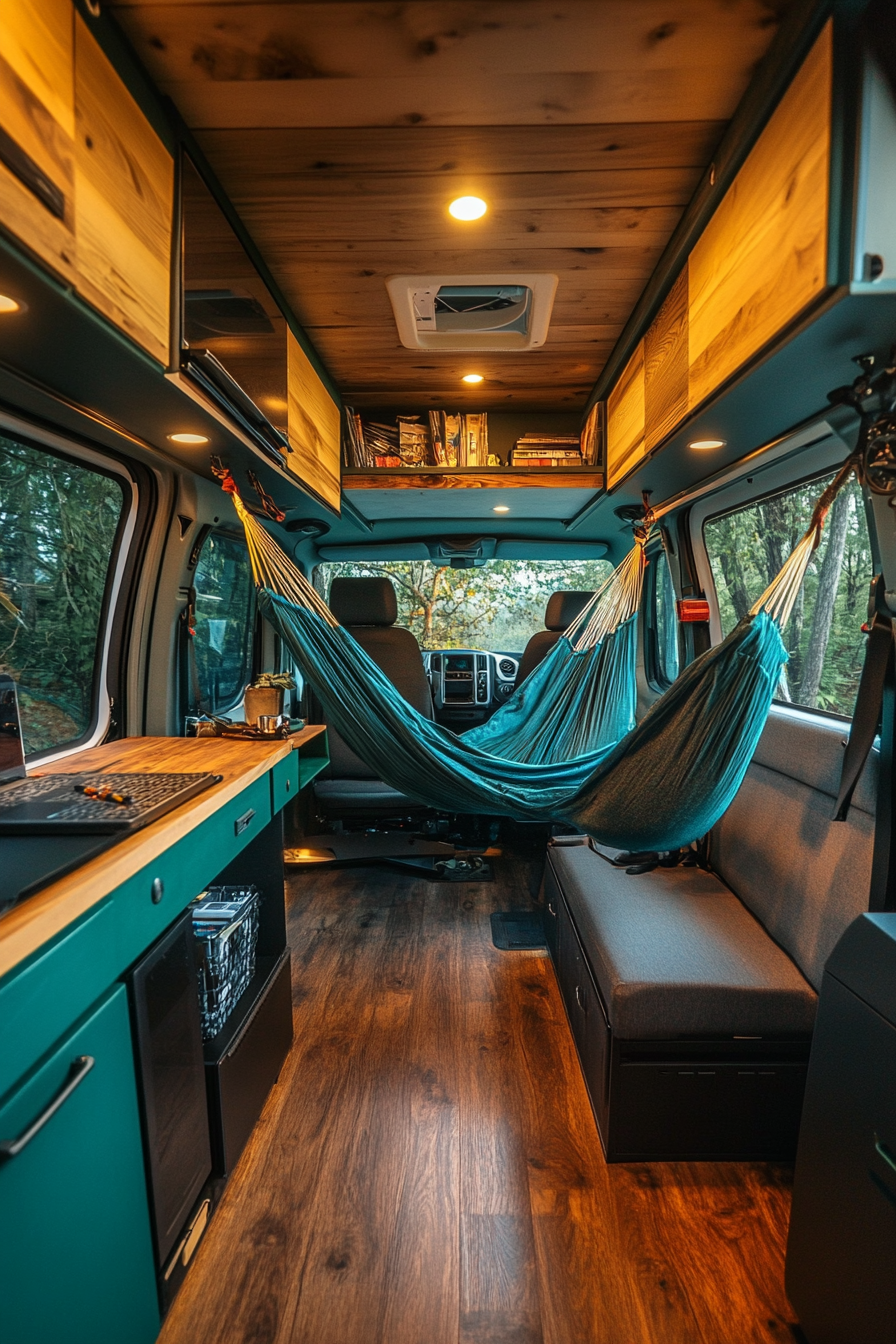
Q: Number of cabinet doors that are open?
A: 0